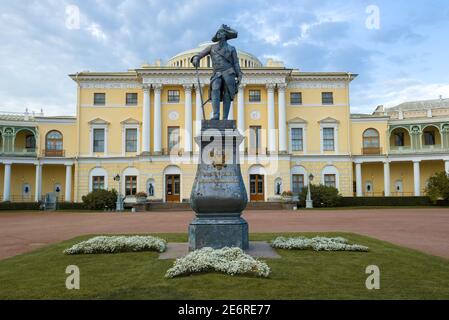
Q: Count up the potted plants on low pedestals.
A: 2